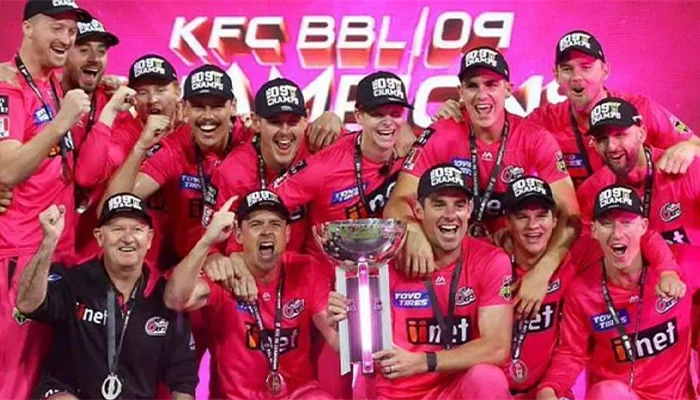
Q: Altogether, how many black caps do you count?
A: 14